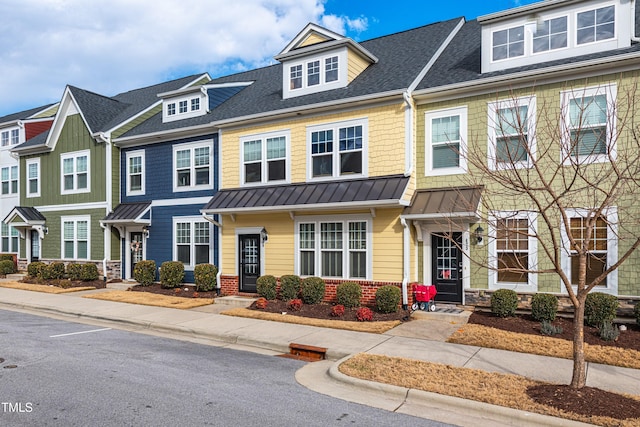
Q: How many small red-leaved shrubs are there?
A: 4